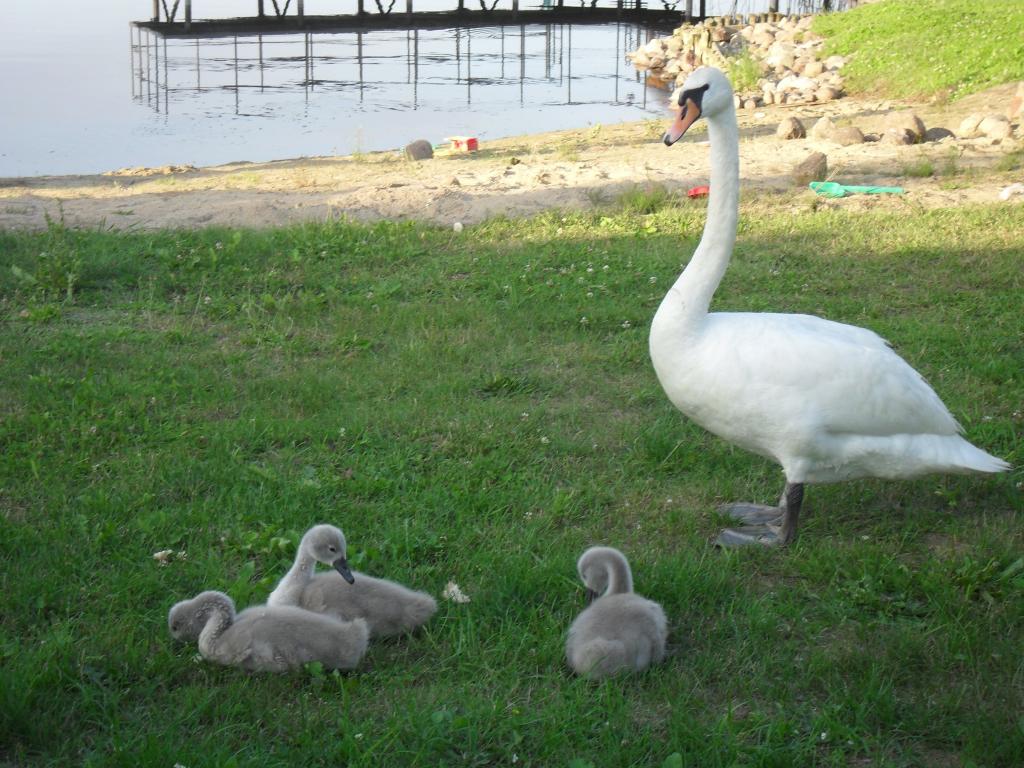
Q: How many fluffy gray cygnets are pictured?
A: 3